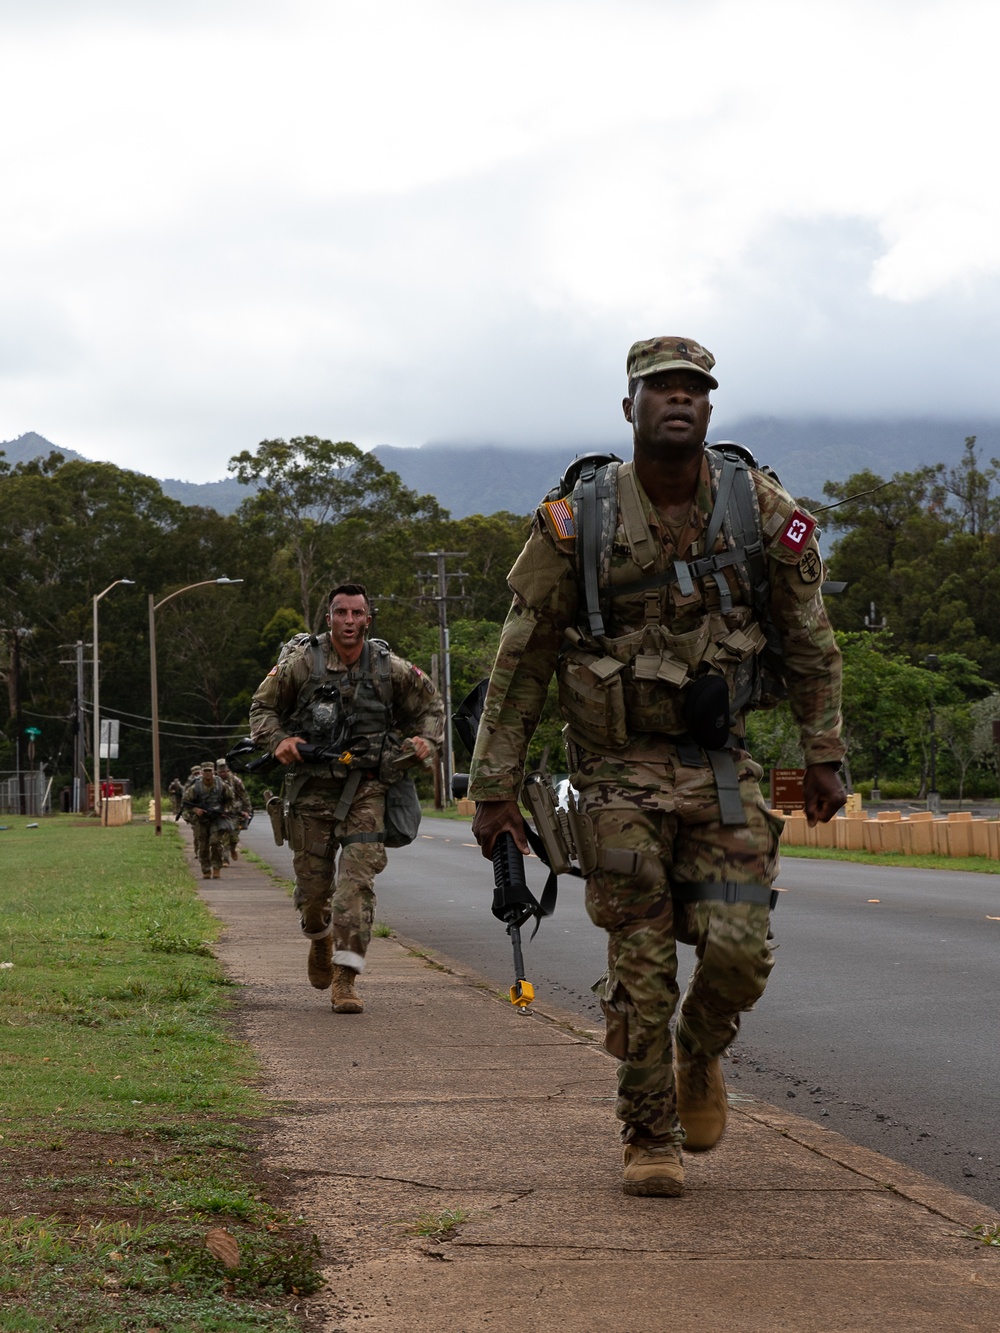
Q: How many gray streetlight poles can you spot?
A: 2